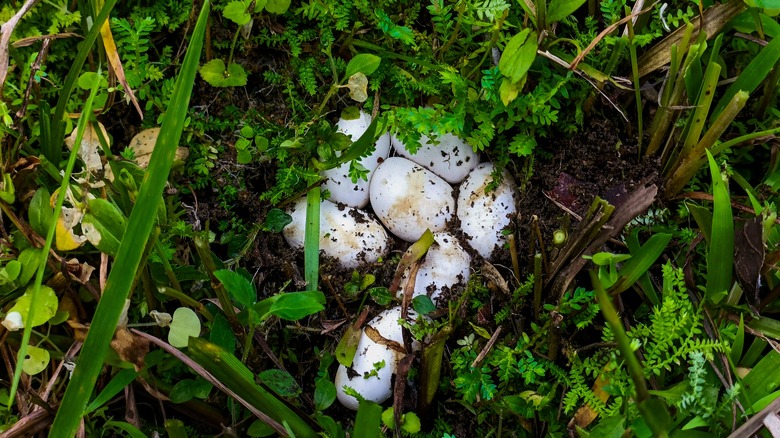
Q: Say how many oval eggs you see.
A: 7